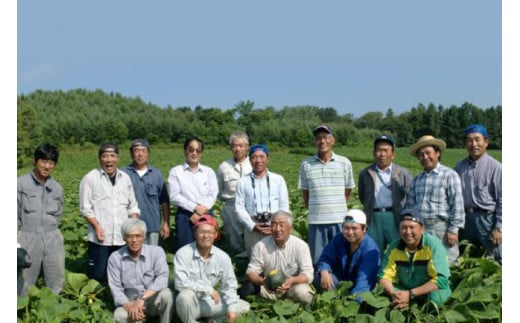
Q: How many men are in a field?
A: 15